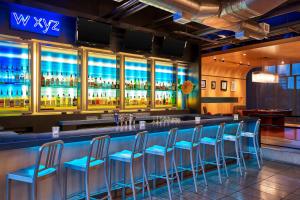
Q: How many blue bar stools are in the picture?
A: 8